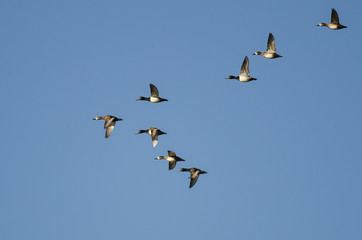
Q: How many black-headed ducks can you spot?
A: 4